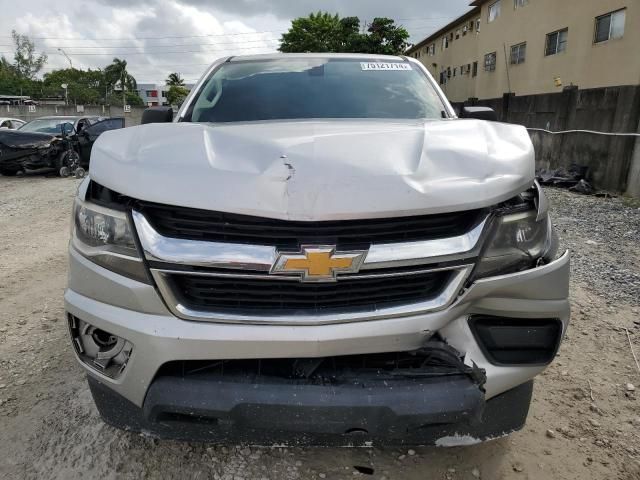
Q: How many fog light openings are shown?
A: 2